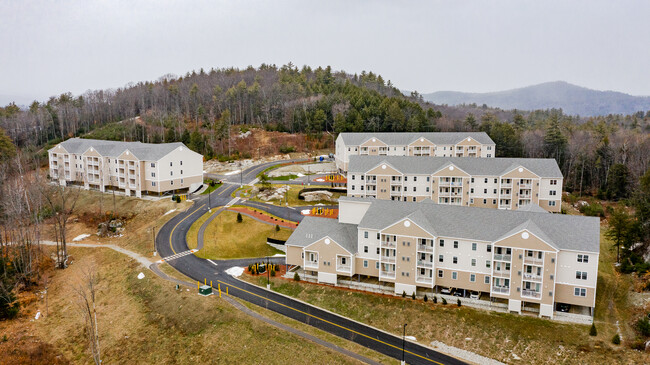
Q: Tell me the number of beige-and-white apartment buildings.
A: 4